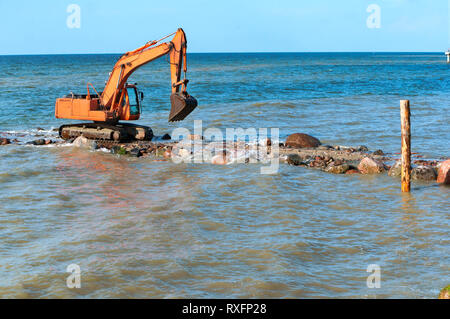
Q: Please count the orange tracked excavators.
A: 1